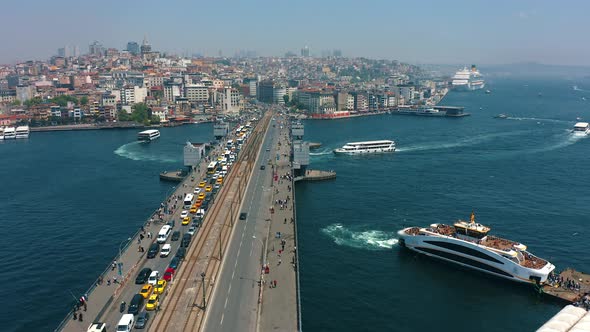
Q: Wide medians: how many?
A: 1